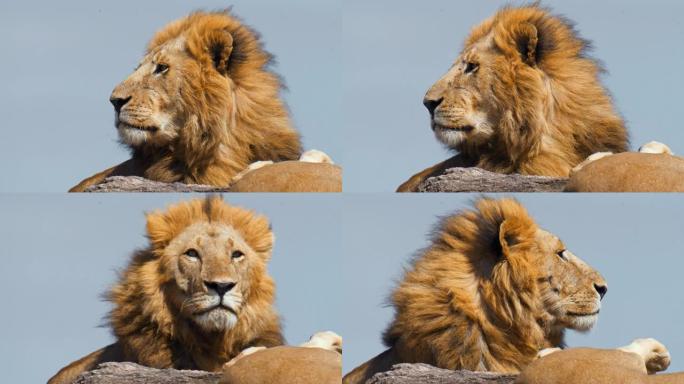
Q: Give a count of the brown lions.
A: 4